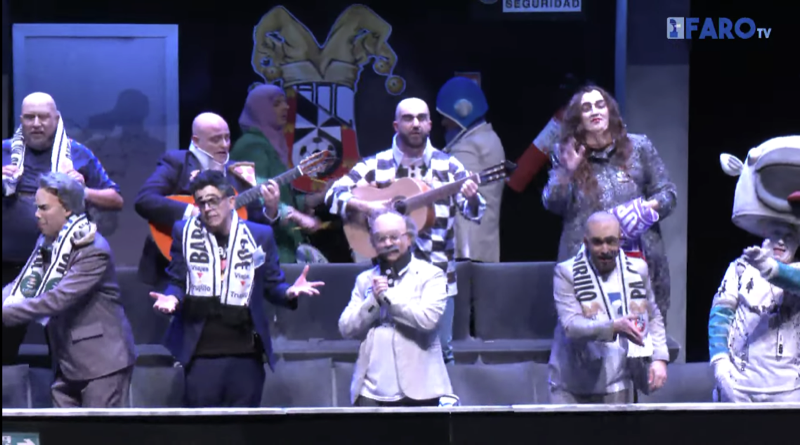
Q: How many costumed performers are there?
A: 11